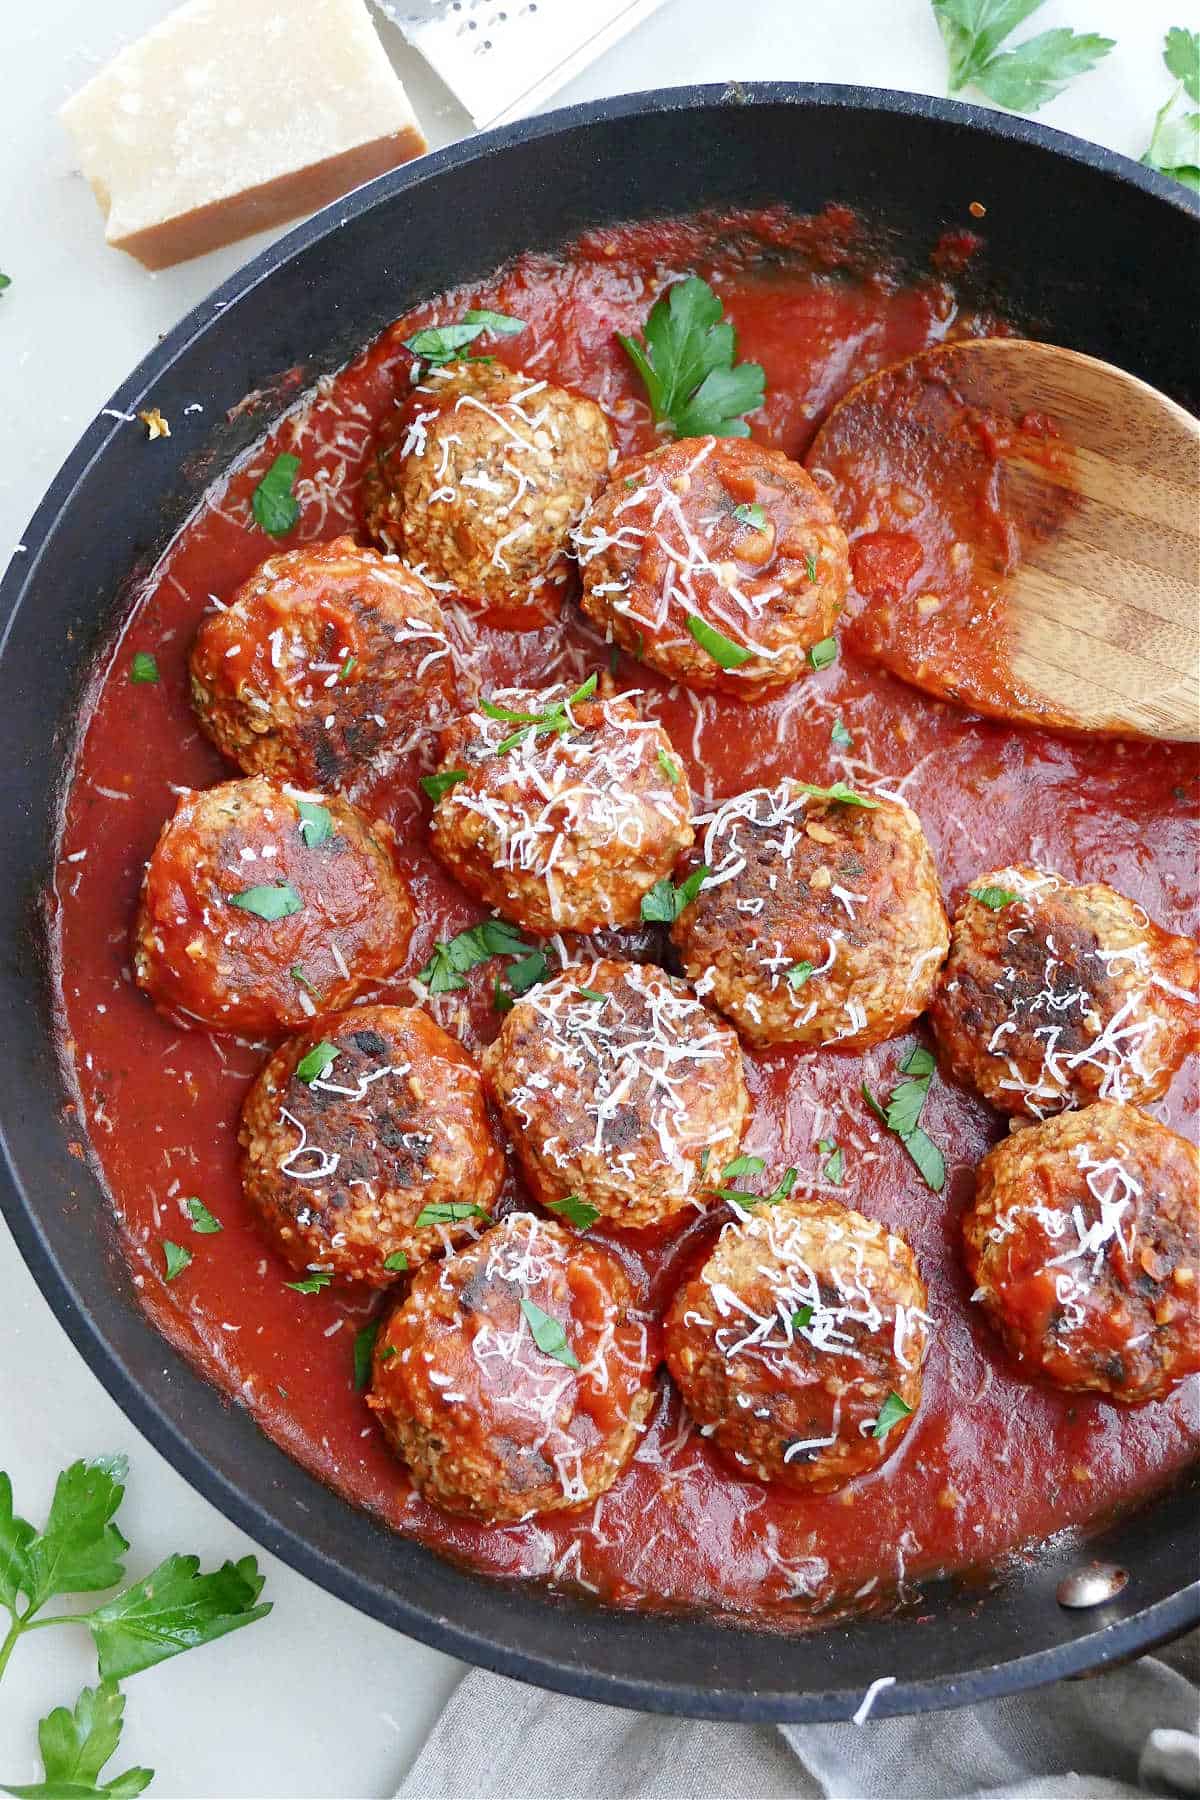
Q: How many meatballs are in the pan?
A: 12